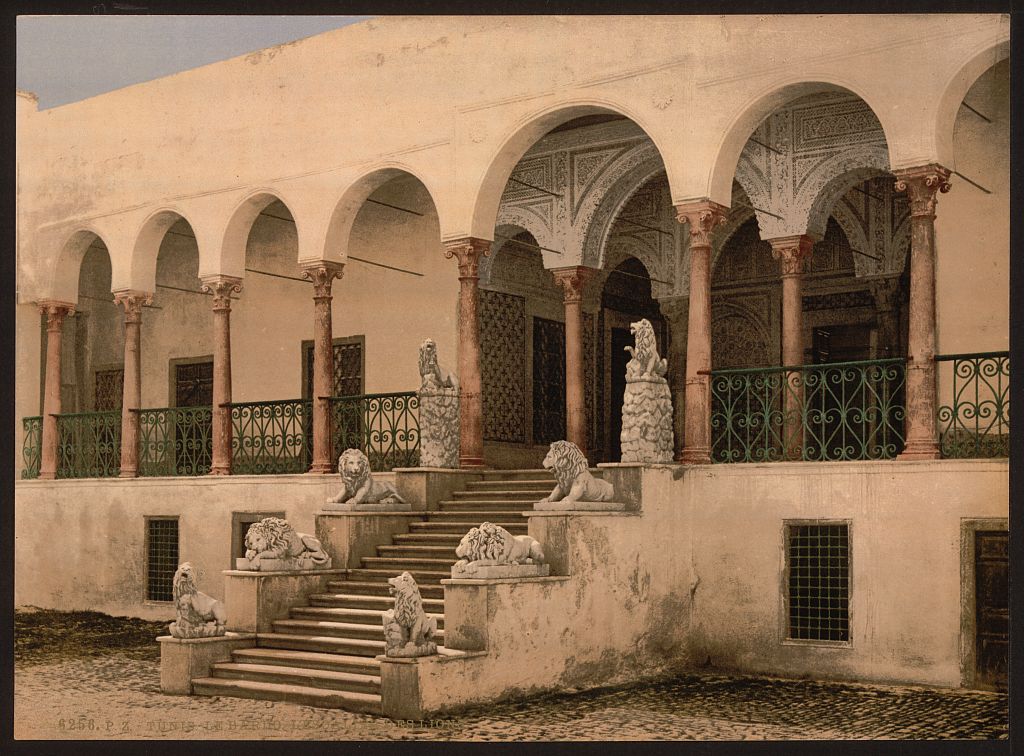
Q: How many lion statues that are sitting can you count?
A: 4